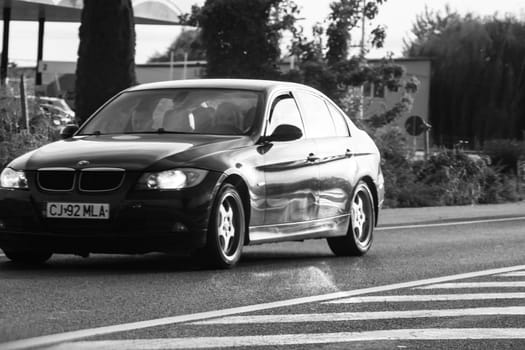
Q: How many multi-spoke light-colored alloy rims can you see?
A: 2